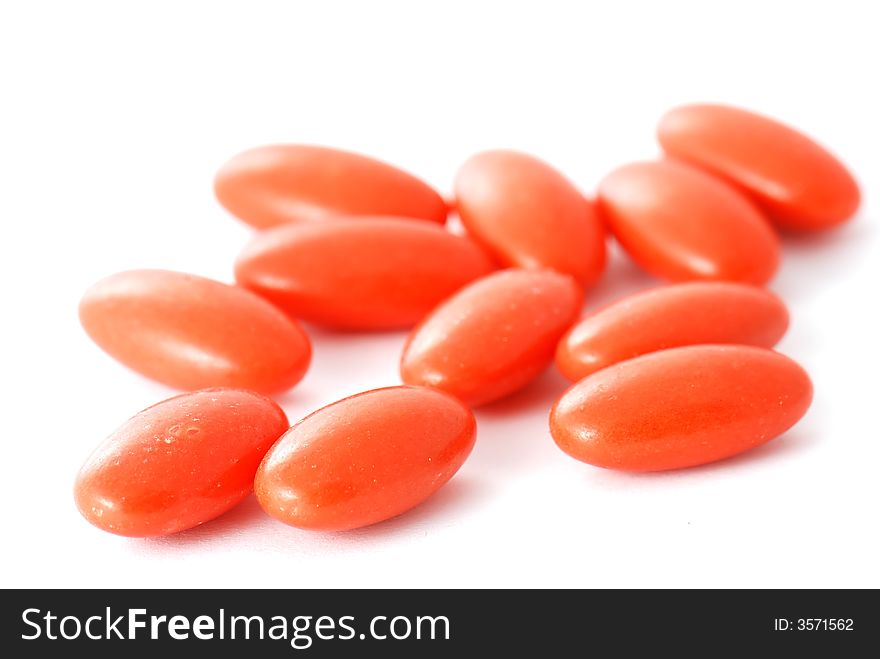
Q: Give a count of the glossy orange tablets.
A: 11